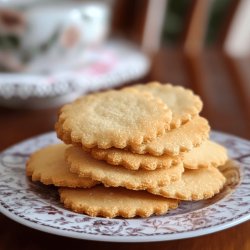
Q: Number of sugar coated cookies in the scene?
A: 9